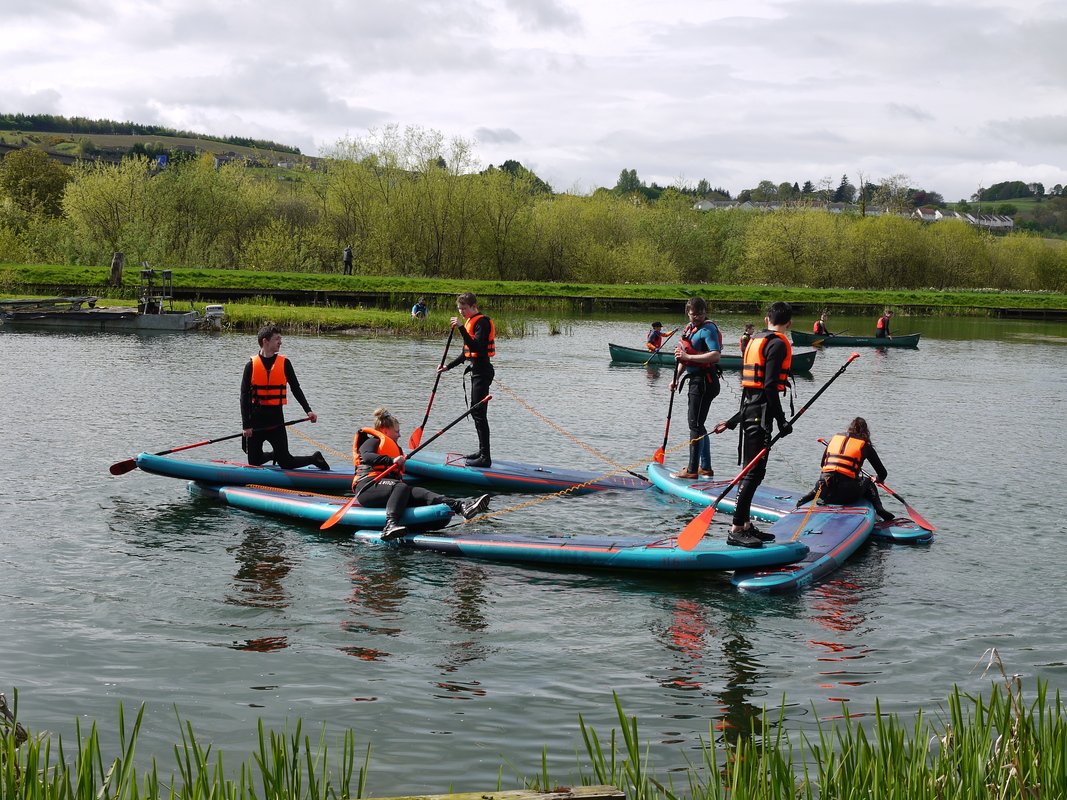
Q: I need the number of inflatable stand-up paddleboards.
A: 6